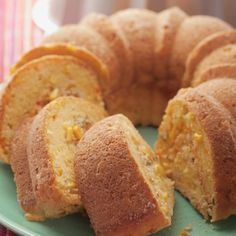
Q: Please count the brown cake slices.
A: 3